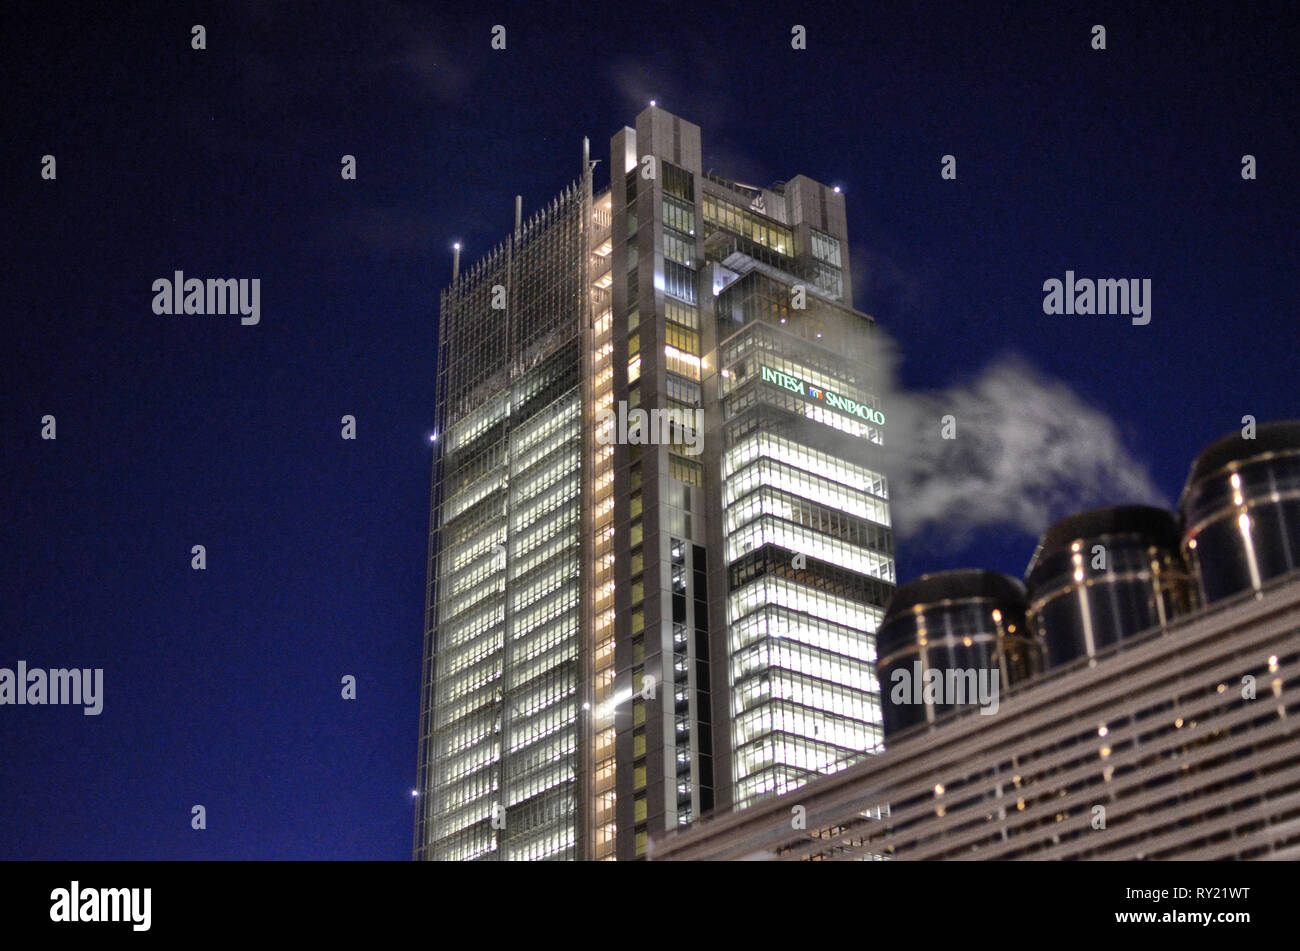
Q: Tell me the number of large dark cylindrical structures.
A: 3